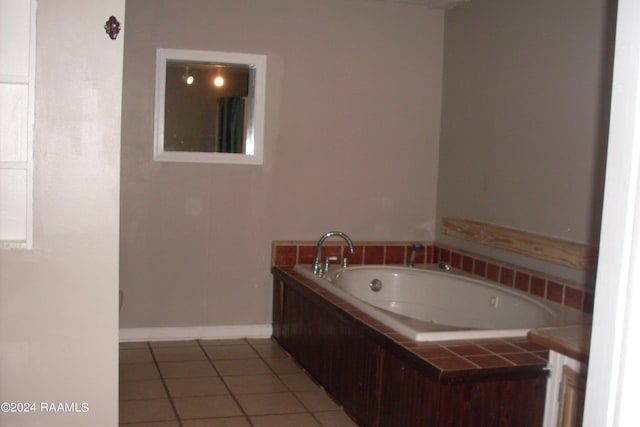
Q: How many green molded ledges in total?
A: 0